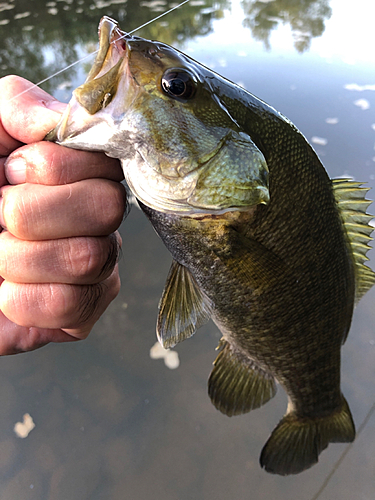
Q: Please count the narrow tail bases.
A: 1